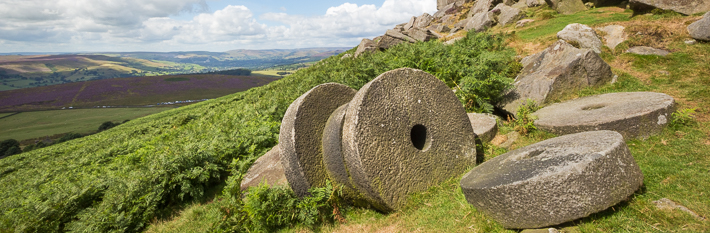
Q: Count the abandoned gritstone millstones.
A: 6